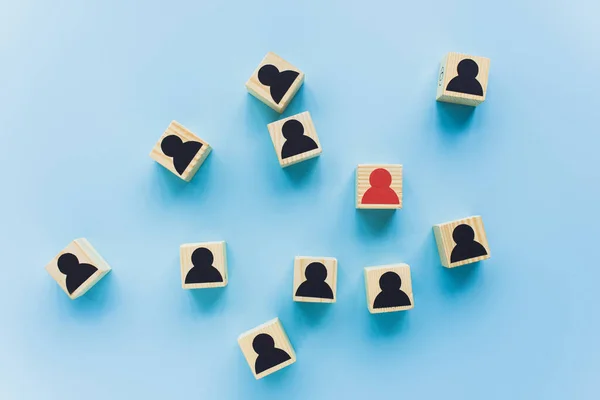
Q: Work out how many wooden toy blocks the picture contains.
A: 11